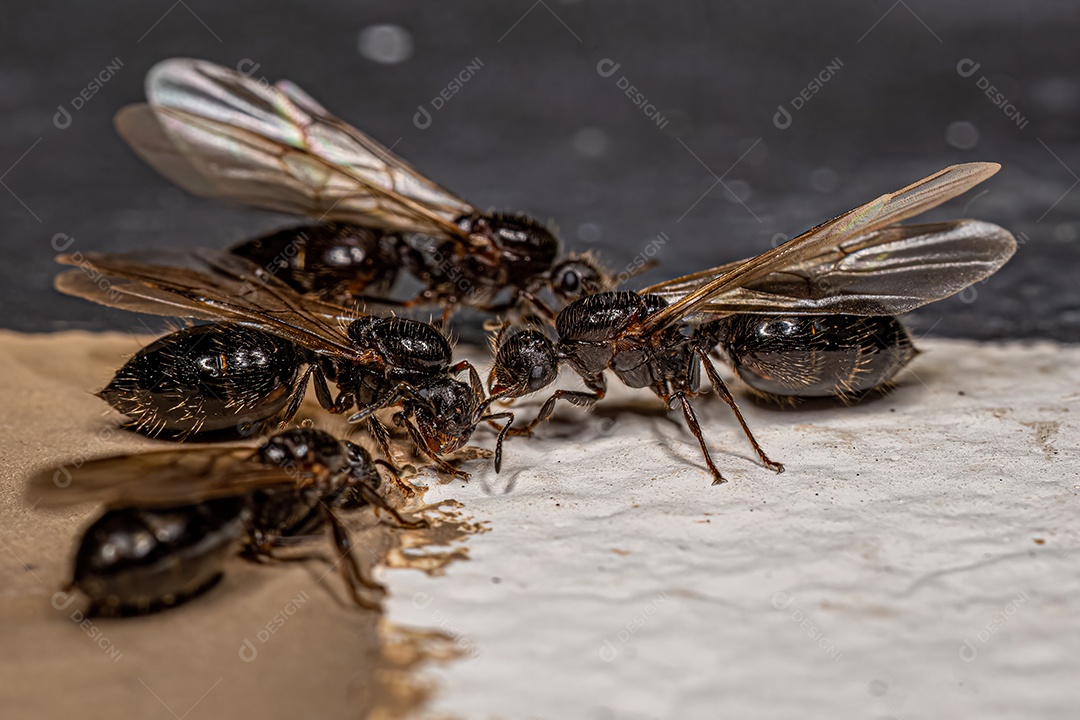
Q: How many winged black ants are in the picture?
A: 4